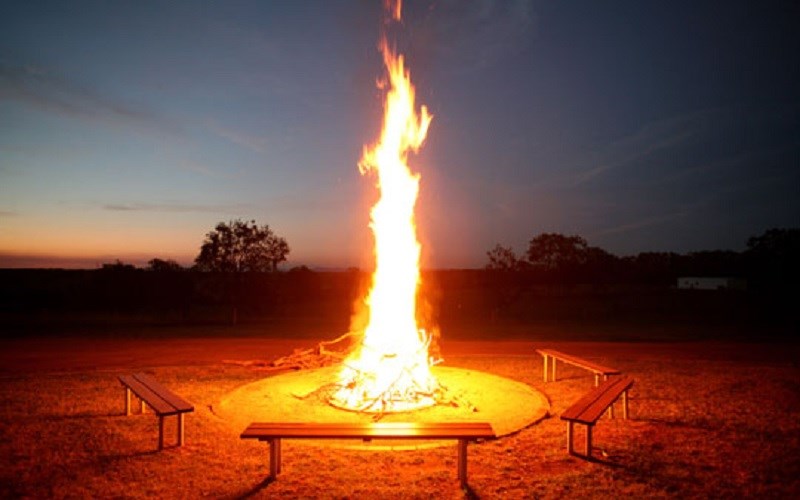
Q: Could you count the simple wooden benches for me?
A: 4